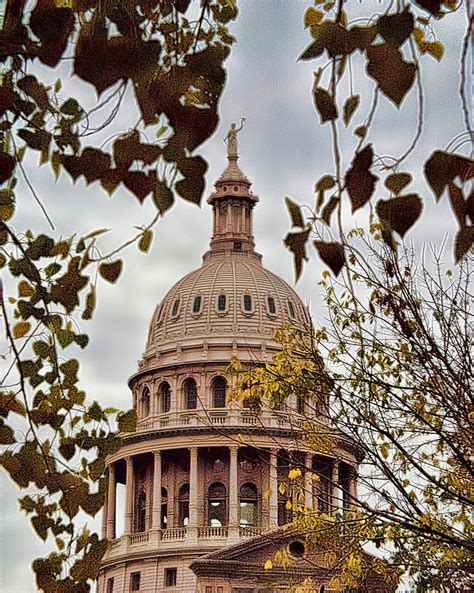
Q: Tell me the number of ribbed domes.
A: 1